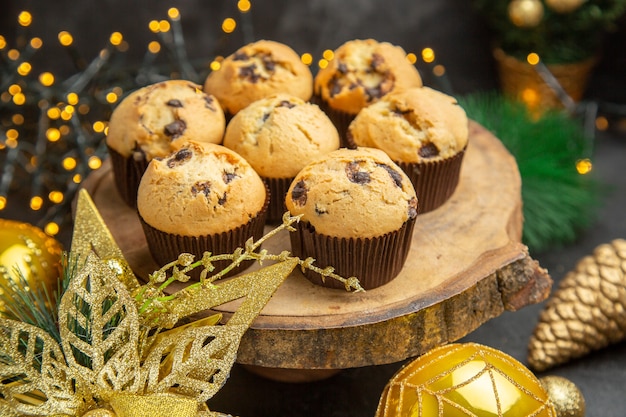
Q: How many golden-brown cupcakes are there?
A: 7